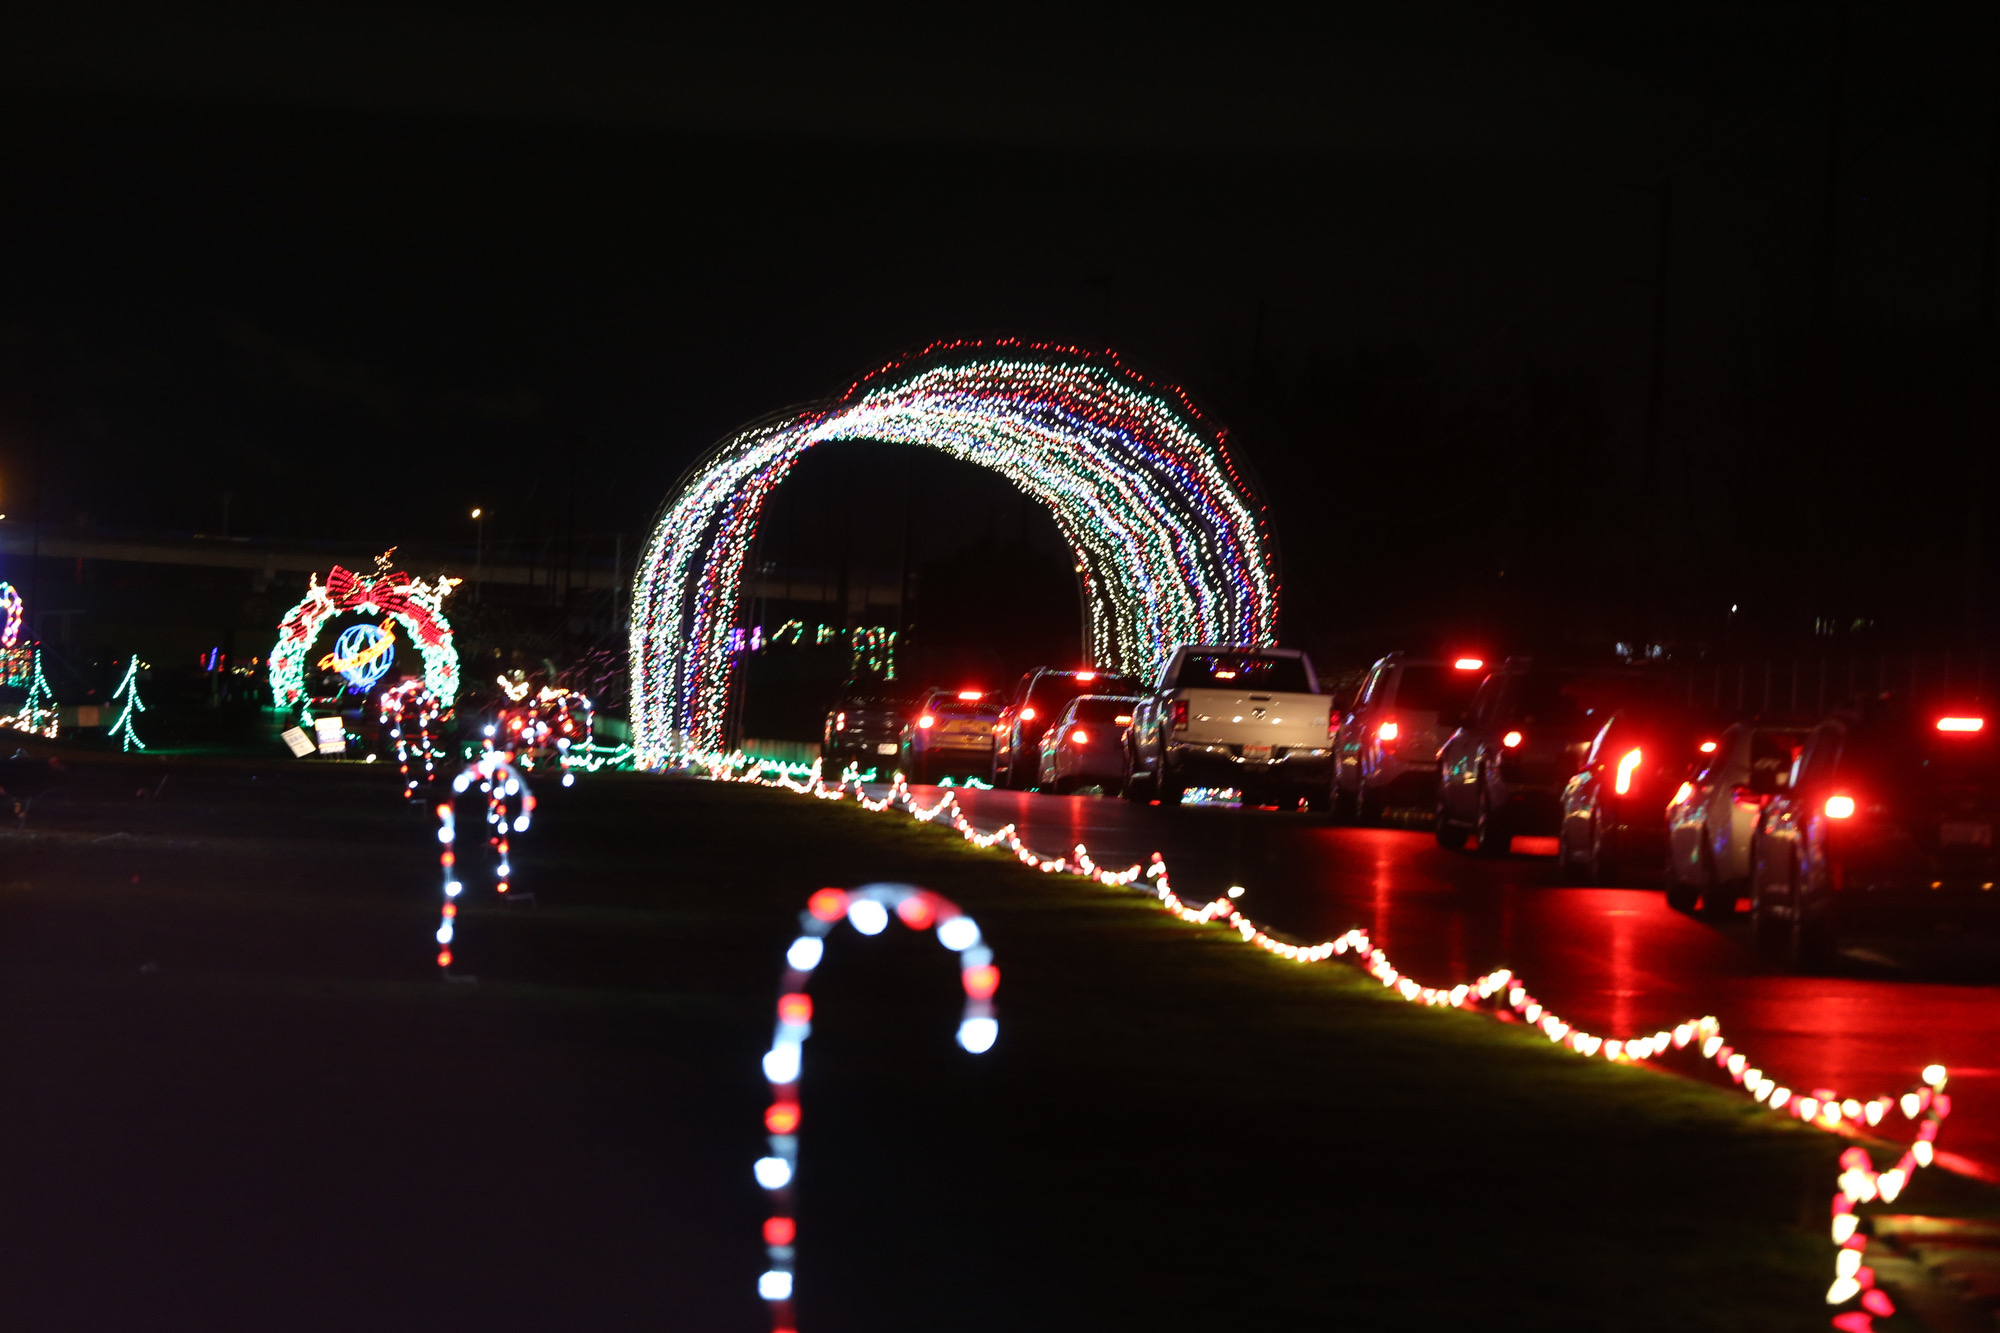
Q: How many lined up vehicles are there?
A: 10